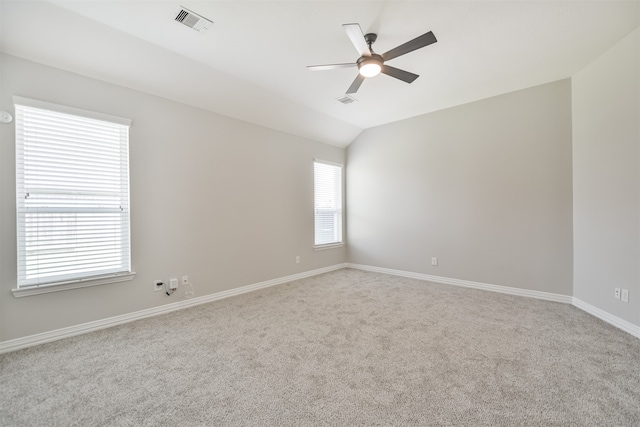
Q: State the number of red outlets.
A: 0